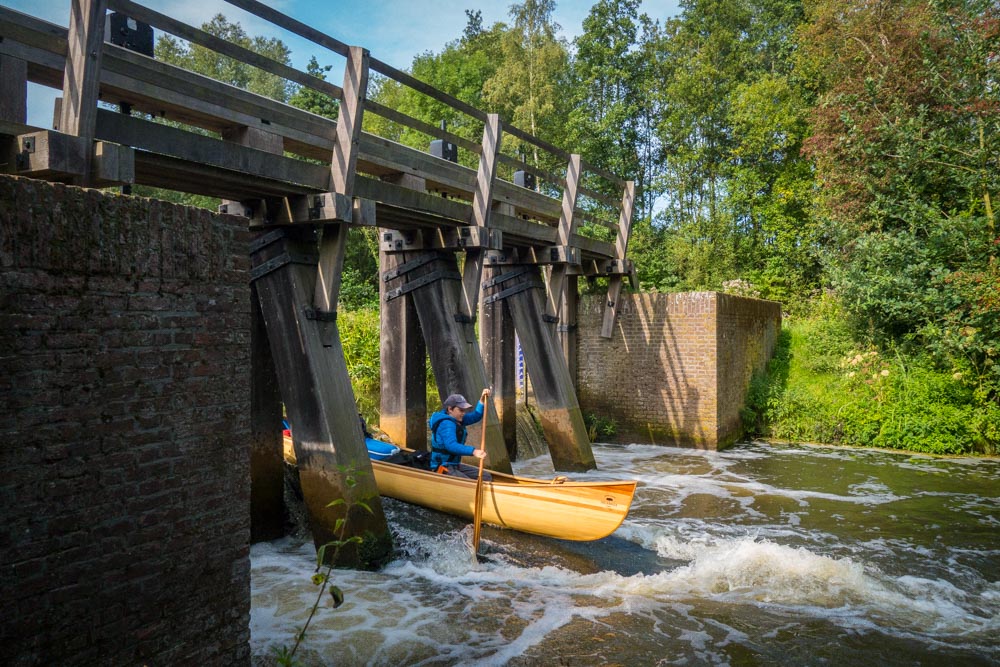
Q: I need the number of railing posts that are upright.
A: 5